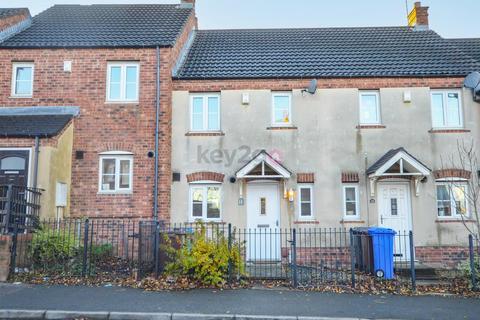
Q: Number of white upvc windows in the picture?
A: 11